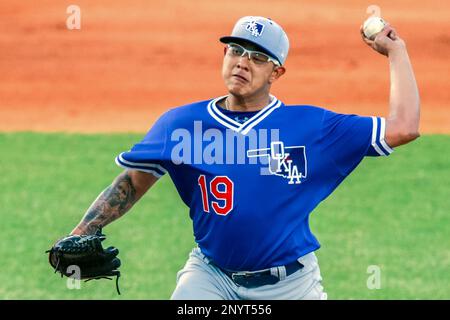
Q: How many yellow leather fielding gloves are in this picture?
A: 0